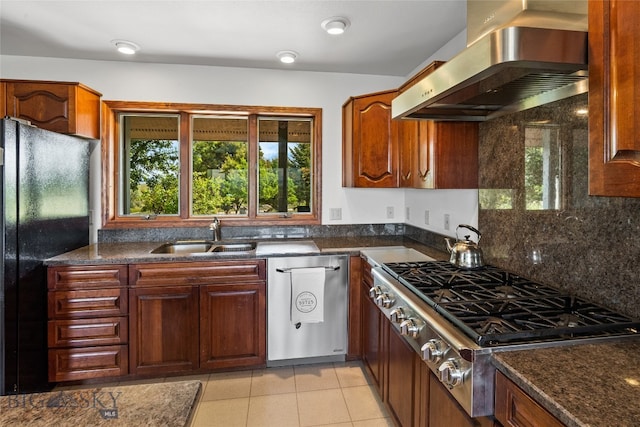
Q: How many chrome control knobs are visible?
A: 6